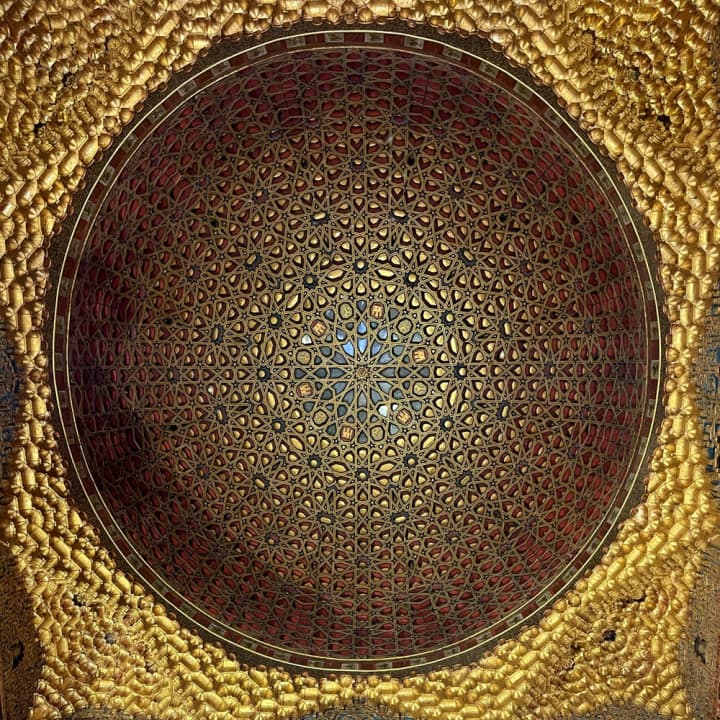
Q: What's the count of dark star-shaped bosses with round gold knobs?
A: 12